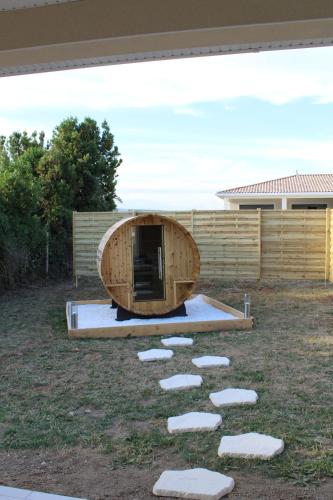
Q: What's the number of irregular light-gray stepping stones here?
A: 8